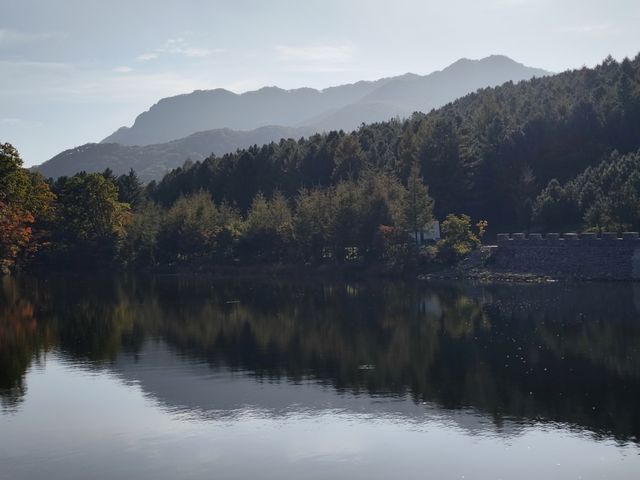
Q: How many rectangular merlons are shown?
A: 8